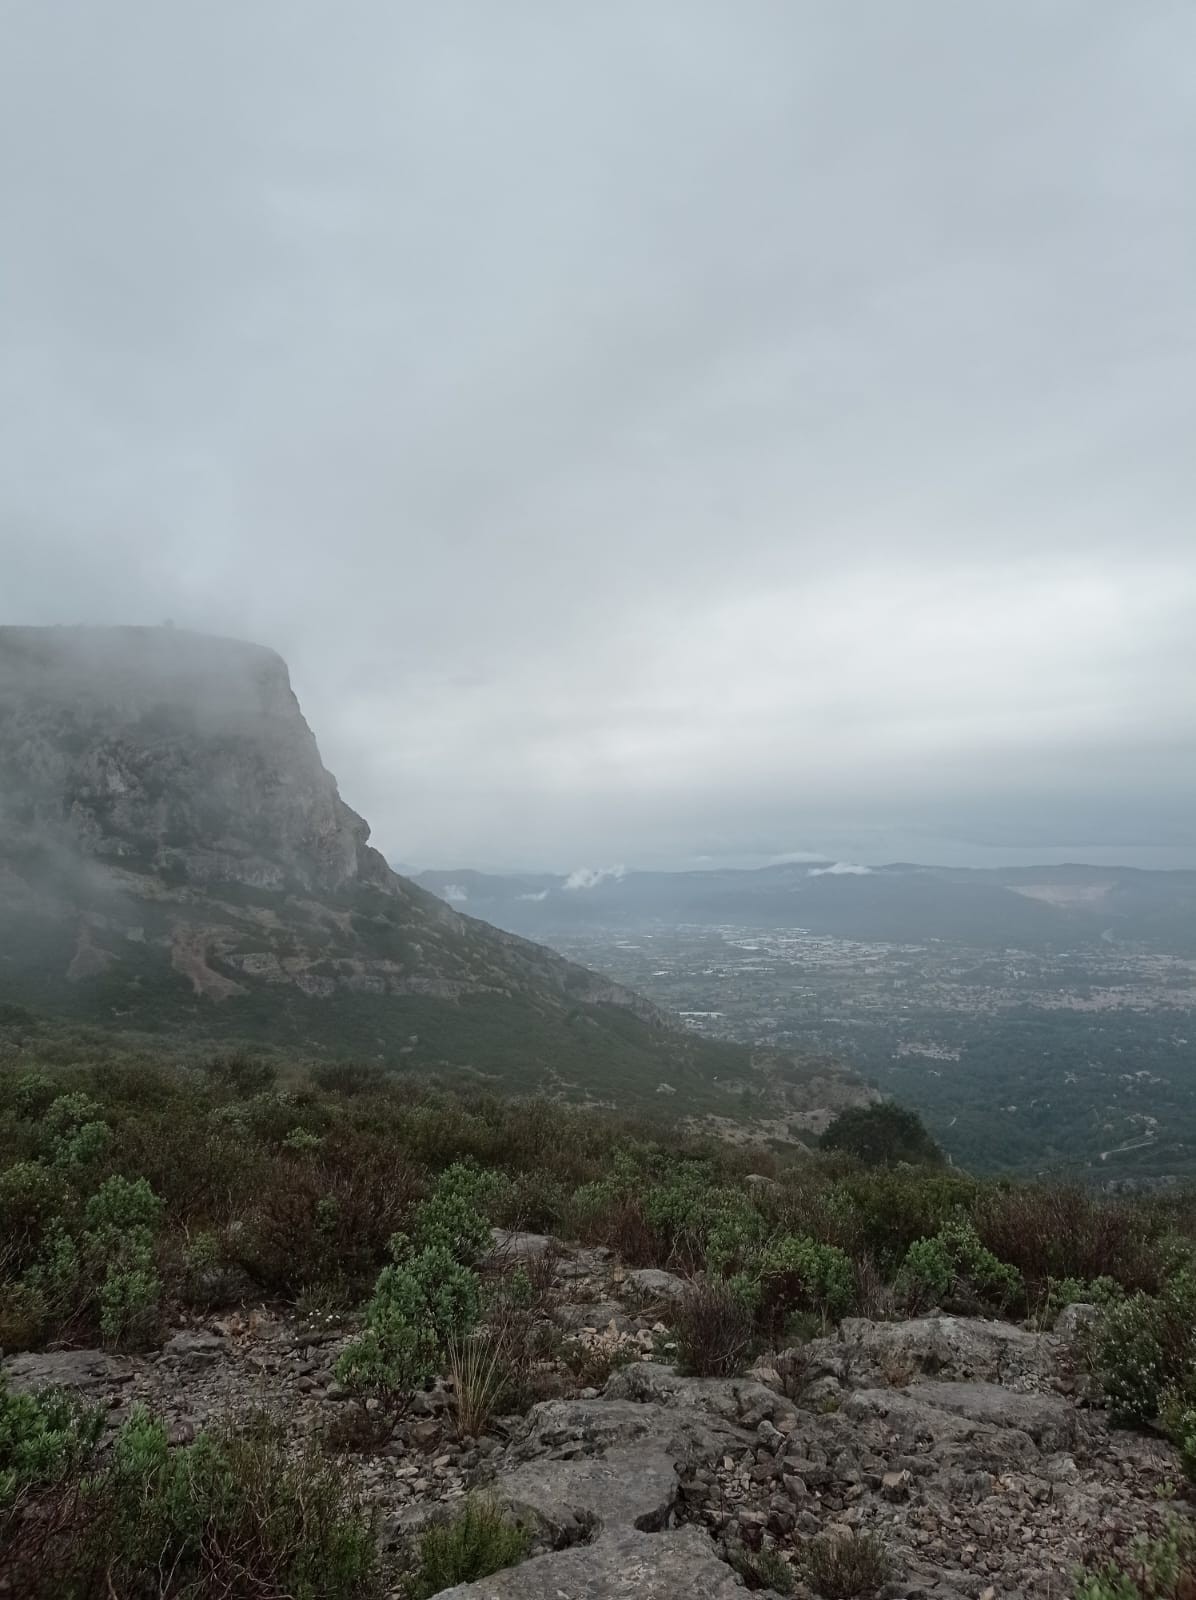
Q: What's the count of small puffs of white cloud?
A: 4